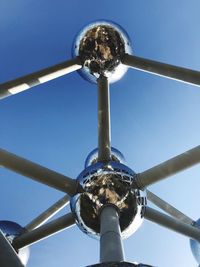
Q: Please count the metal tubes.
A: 11